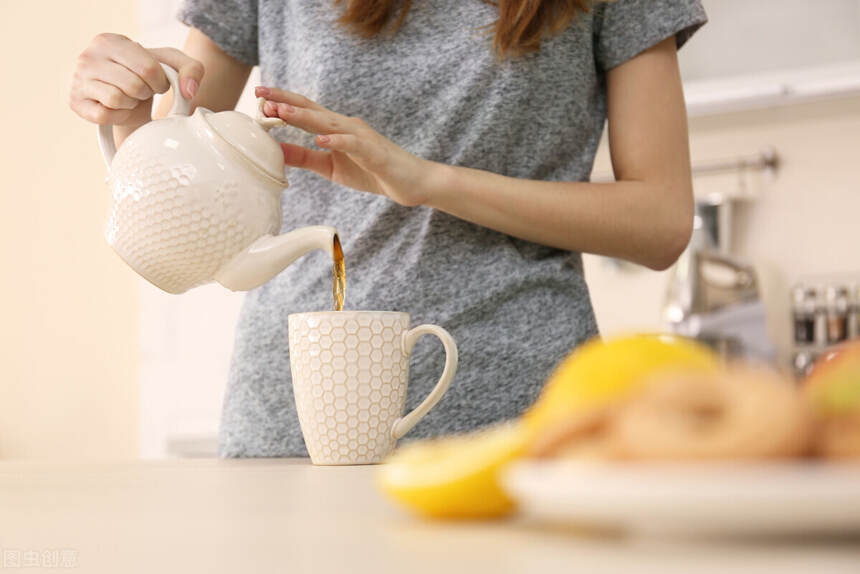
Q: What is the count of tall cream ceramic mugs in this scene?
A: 1